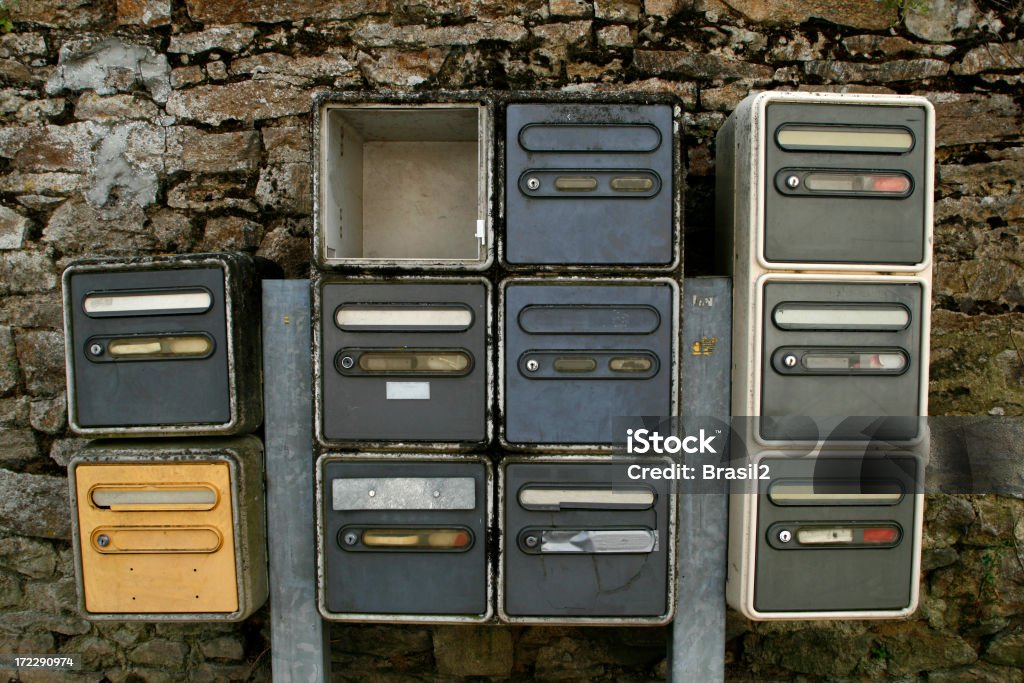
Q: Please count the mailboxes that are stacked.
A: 11